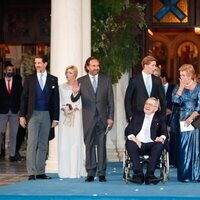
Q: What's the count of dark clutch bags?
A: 1